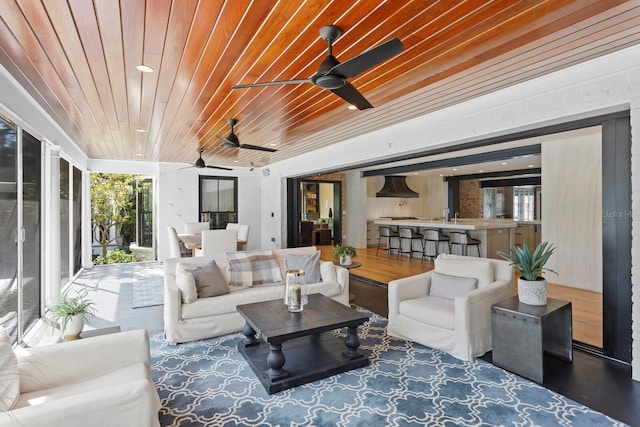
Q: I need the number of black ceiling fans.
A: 3